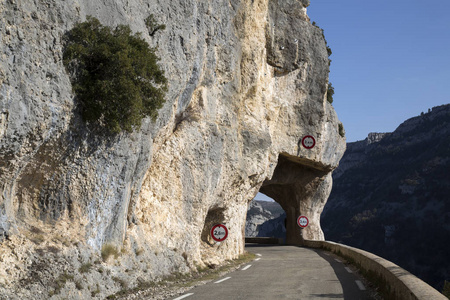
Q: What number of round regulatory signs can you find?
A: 3